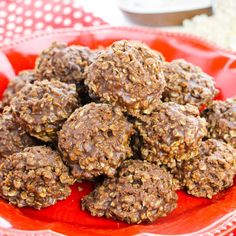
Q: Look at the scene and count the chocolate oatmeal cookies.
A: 12